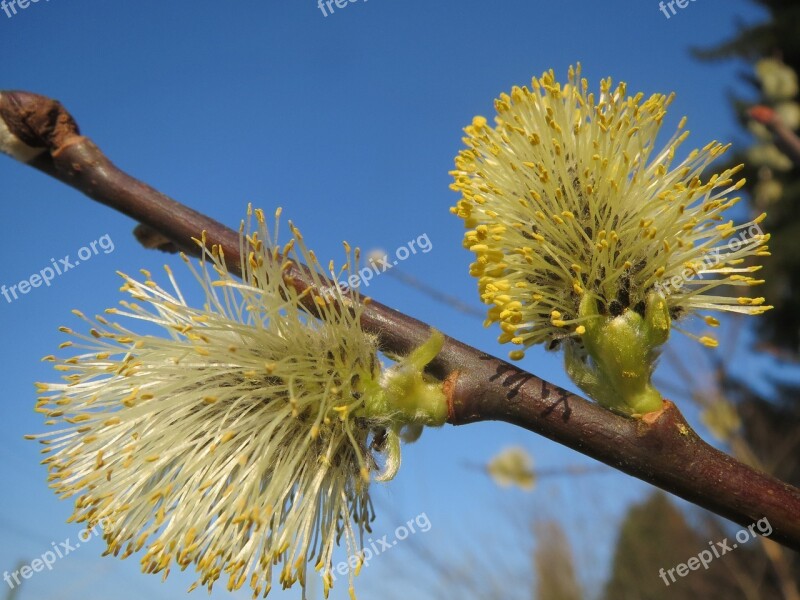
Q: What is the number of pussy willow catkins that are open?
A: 2